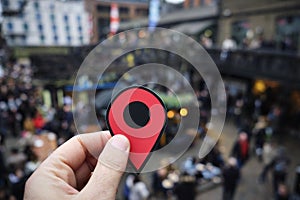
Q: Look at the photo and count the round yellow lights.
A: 3